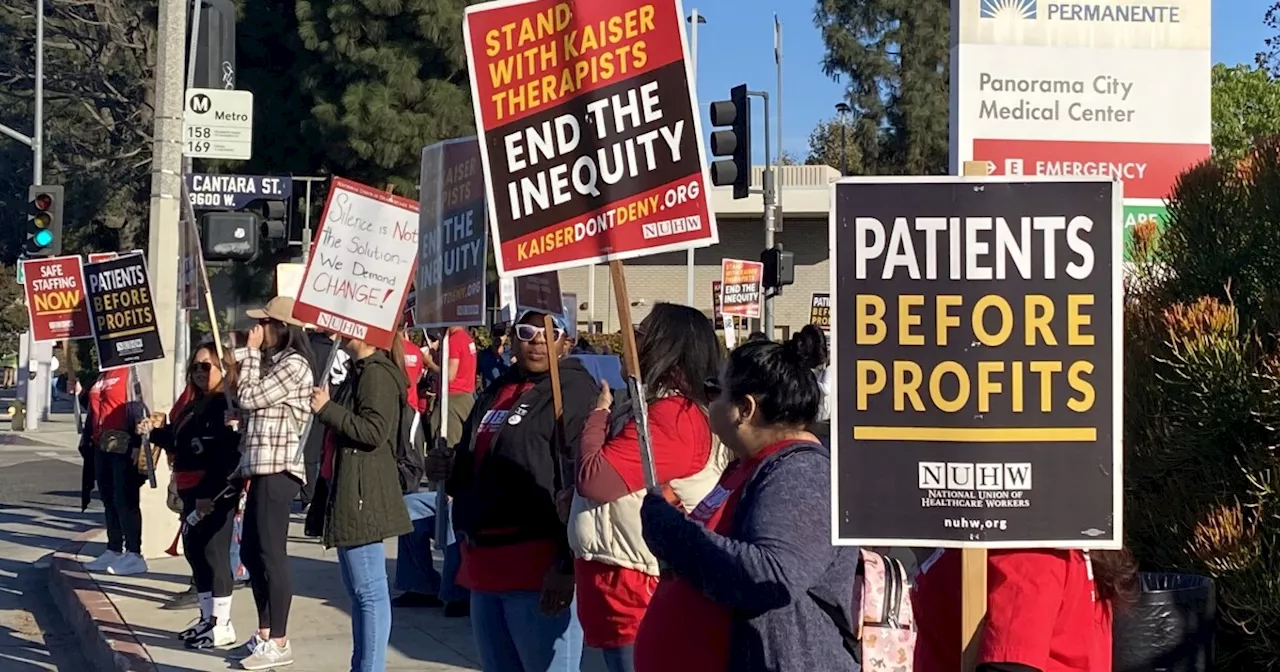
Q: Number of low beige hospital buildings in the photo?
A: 1